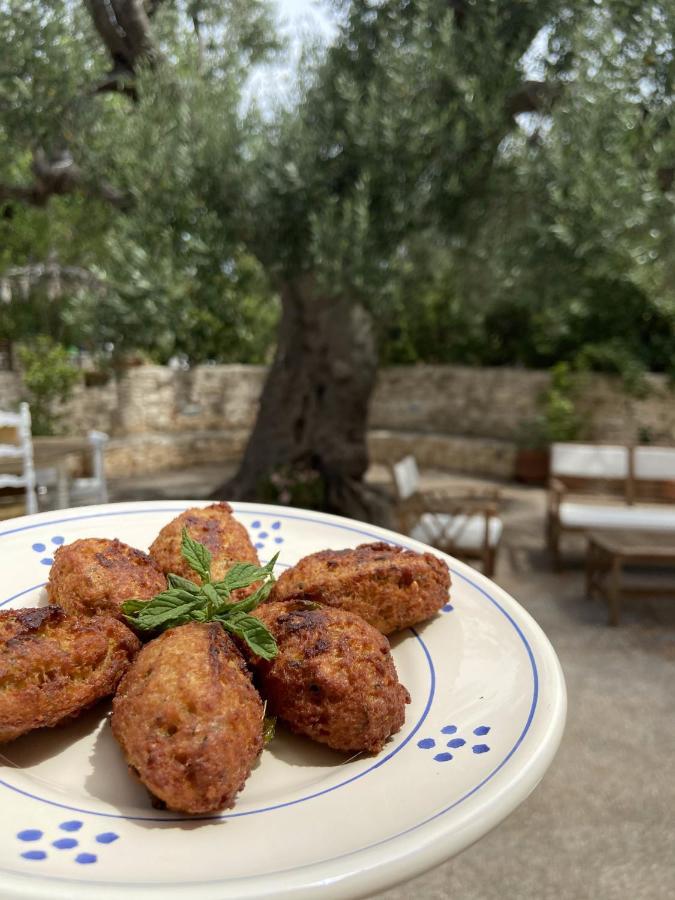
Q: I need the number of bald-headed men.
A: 0